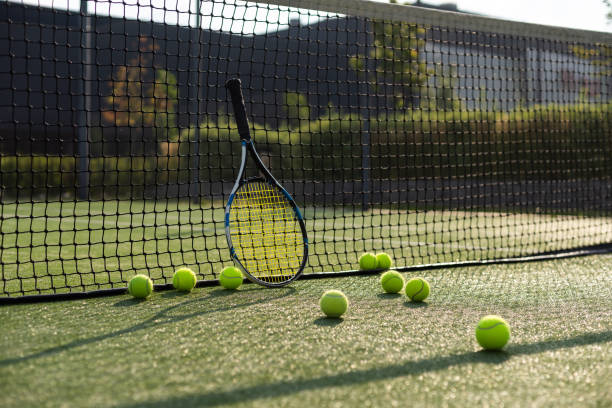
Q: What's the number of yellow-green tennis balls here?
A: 9